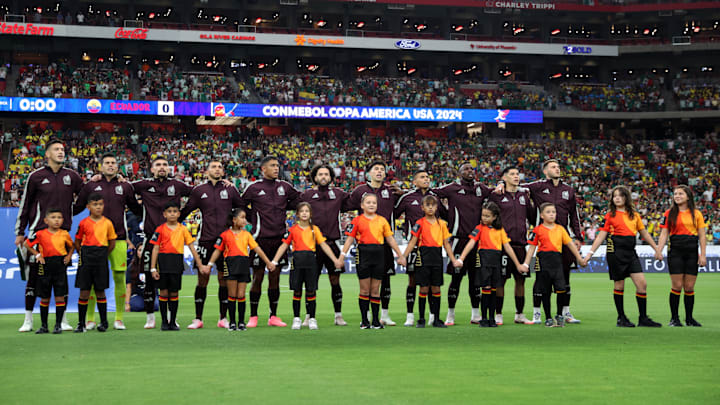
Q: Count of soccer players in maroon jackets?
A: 11